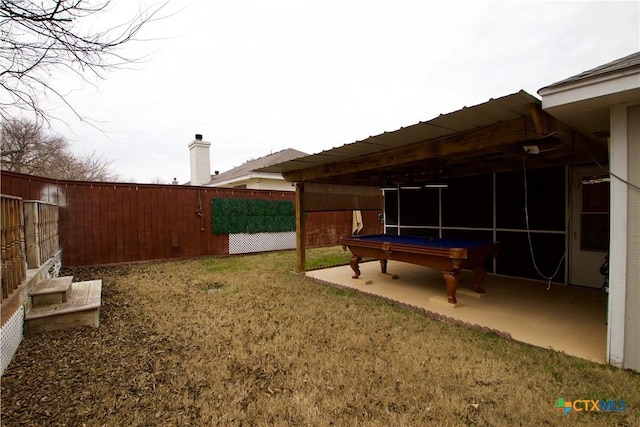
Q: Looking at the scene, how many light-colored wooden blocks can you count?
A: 4